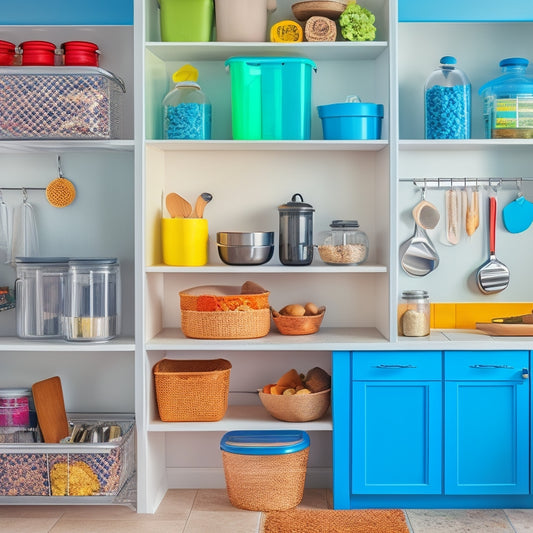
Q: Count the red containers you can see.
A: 3